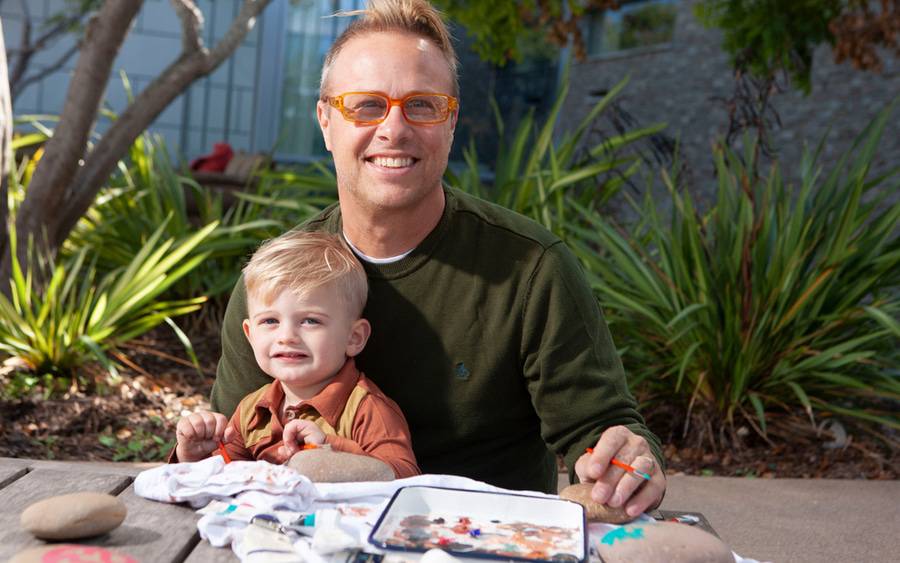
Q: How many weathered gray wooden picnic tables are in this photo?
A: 1